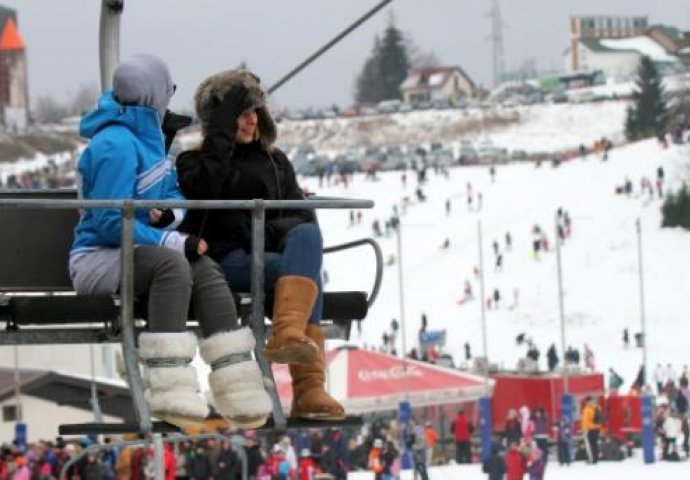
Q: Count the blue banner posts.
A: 5